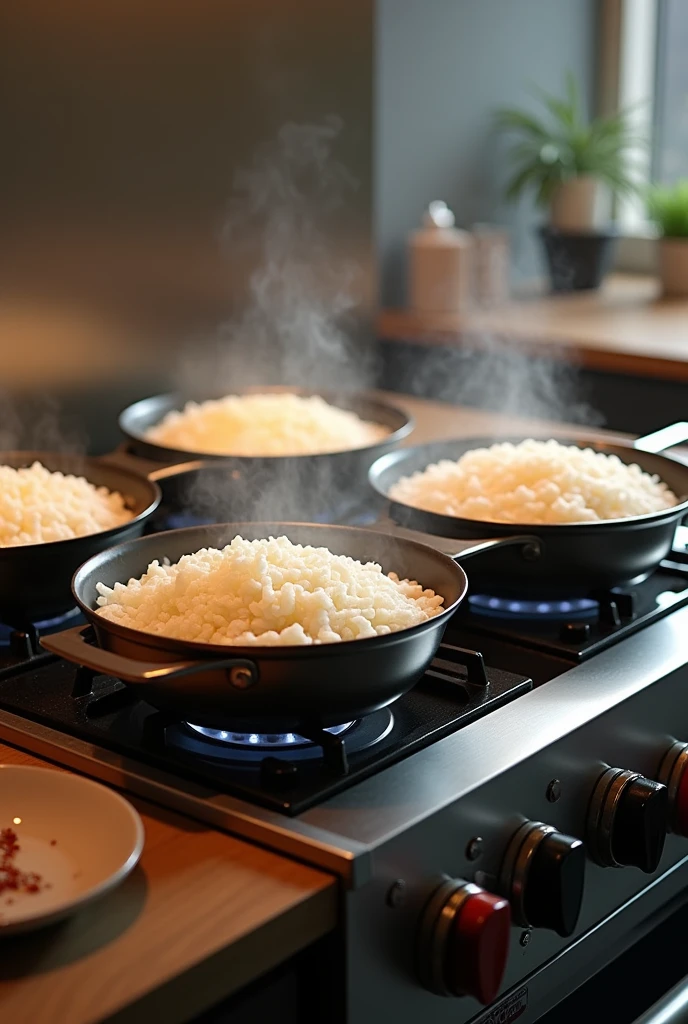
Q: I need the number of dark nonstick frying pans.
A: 4